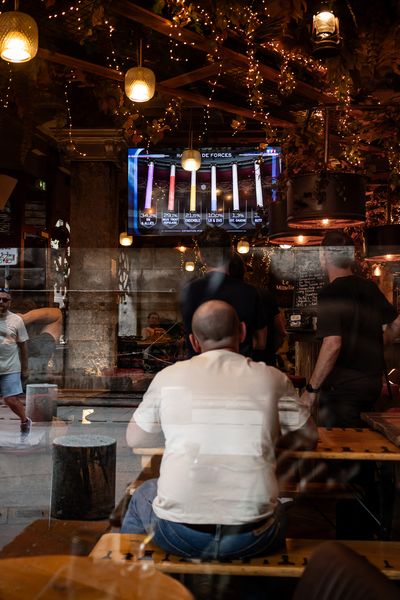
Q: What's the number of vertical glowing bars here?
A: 6